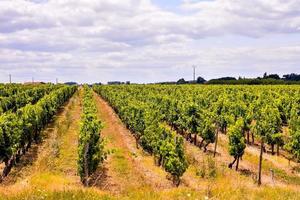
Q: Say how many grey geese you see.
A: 0